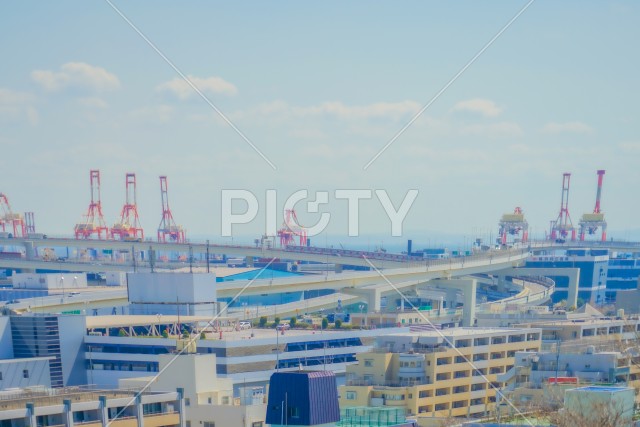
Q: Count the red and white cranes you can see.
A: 8